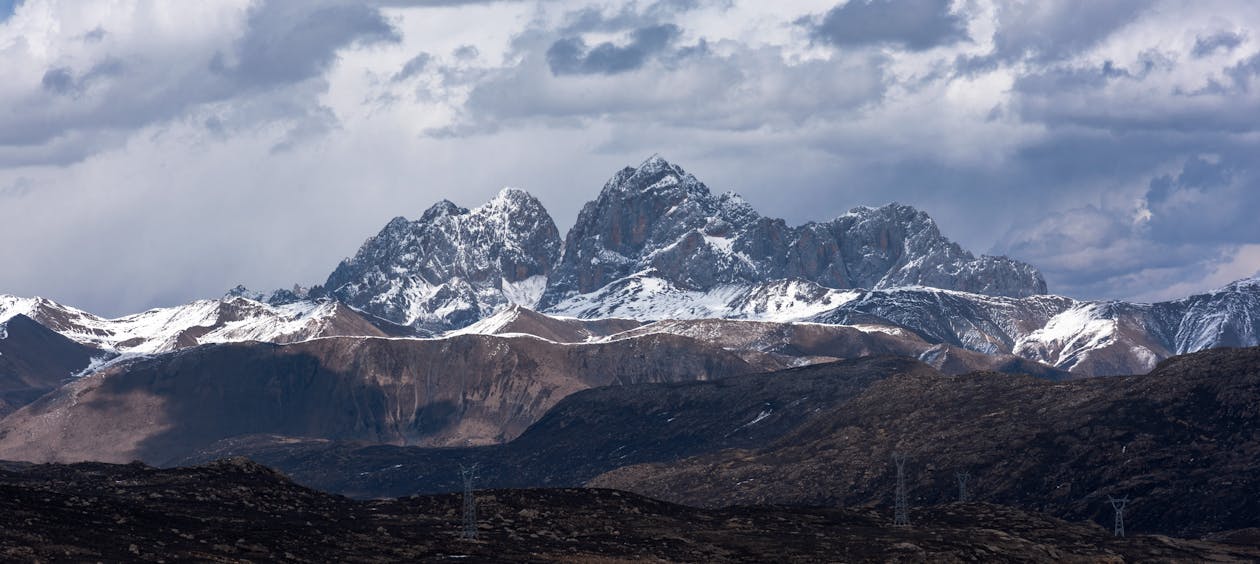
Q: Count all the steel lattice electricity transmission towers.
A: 4